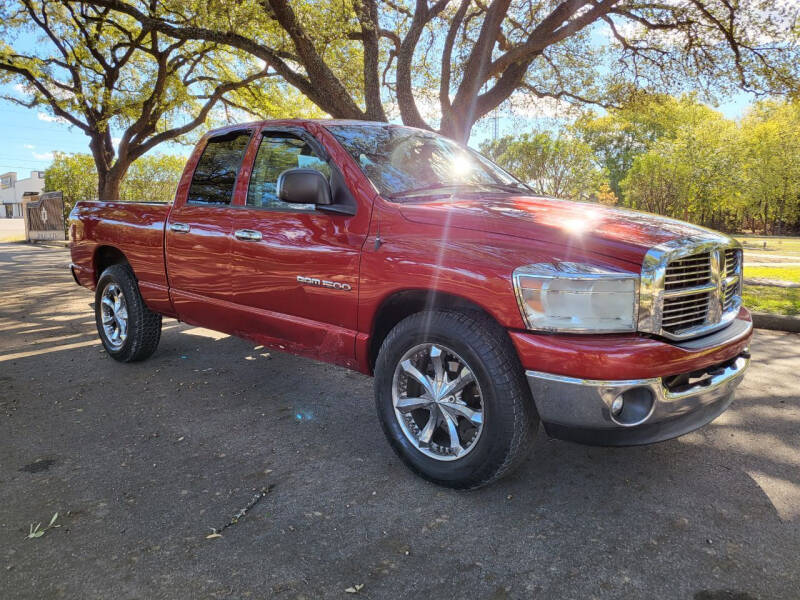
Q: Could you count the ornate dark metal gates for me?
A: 1